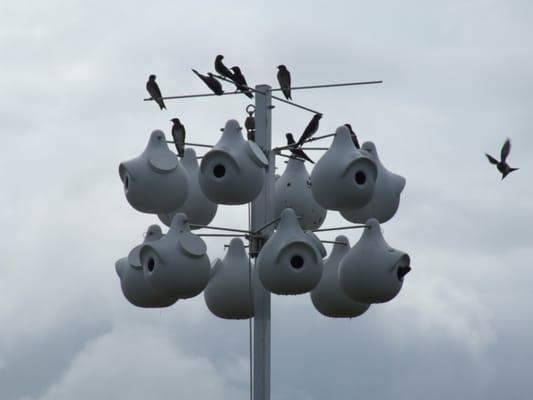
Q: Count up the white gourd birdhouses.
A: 12